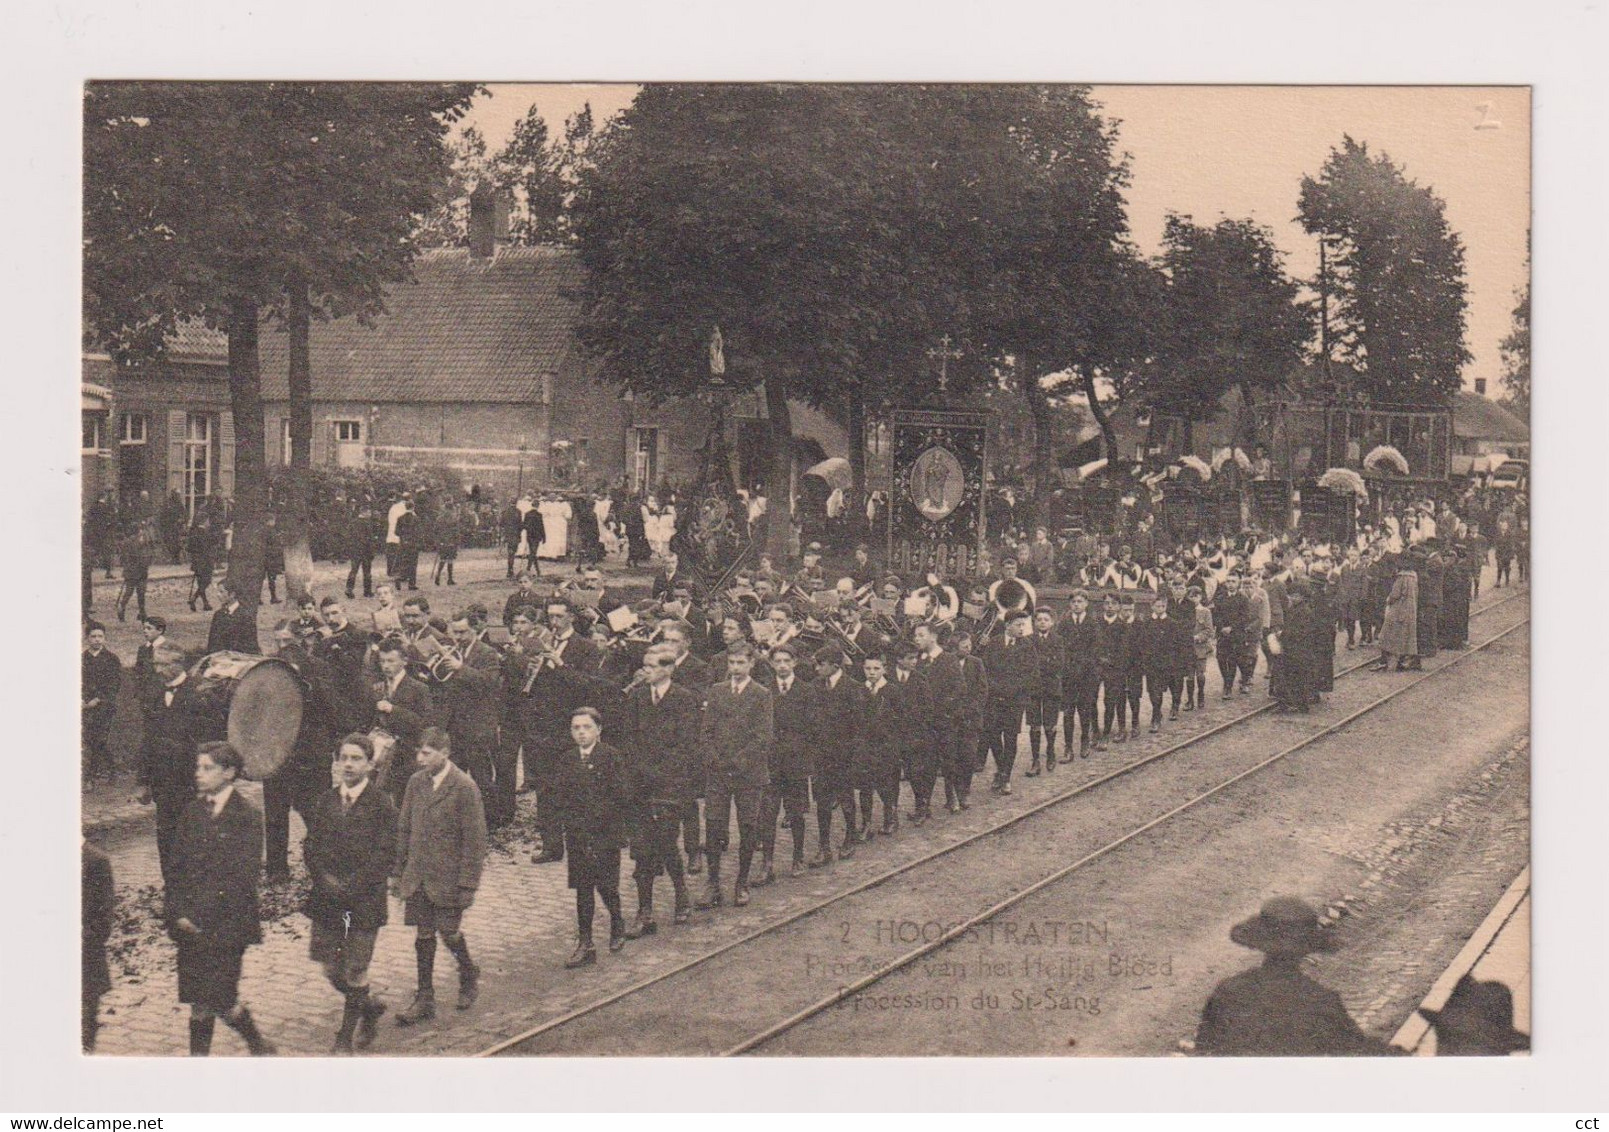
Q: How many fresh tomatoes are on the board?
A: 0